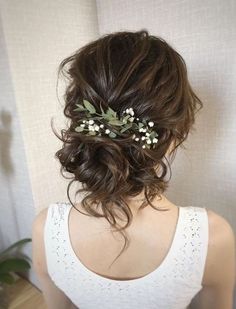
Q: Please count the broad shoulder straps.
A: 2